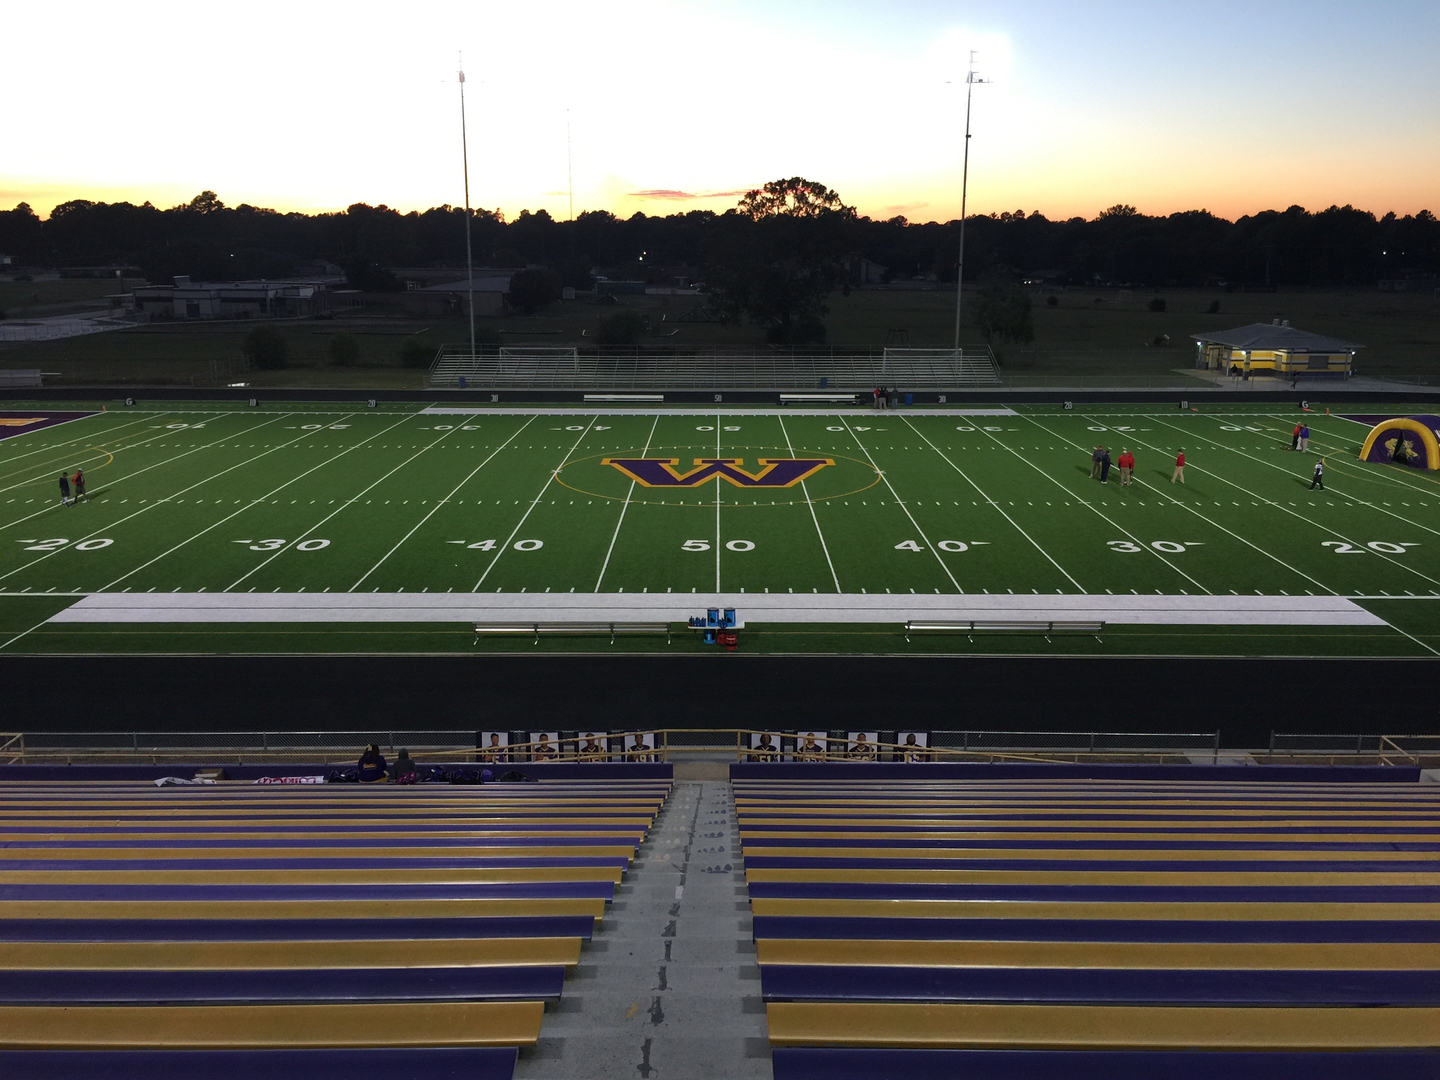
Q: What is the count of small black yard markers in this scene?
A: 9